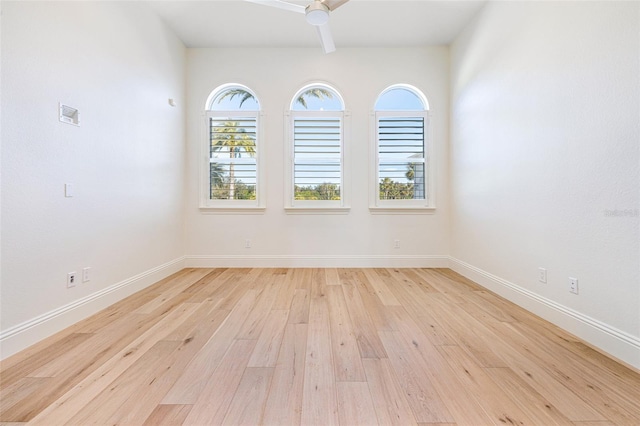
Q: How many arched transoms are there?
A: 3